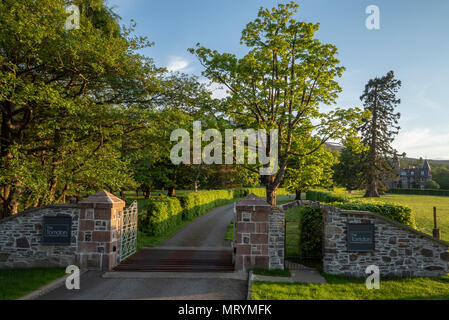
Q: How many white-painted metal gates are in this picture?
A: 1